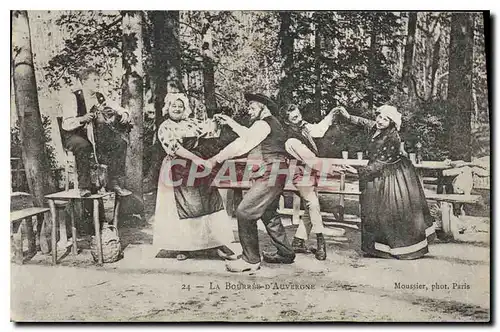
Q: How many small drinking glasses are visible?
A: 3